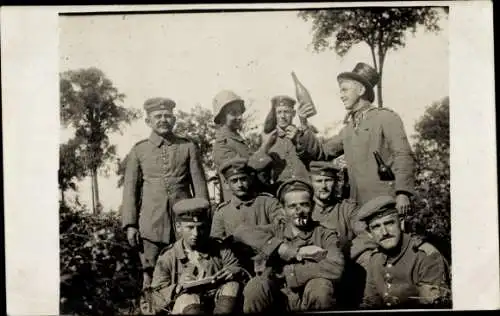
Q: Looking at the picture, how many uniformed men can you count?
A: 9